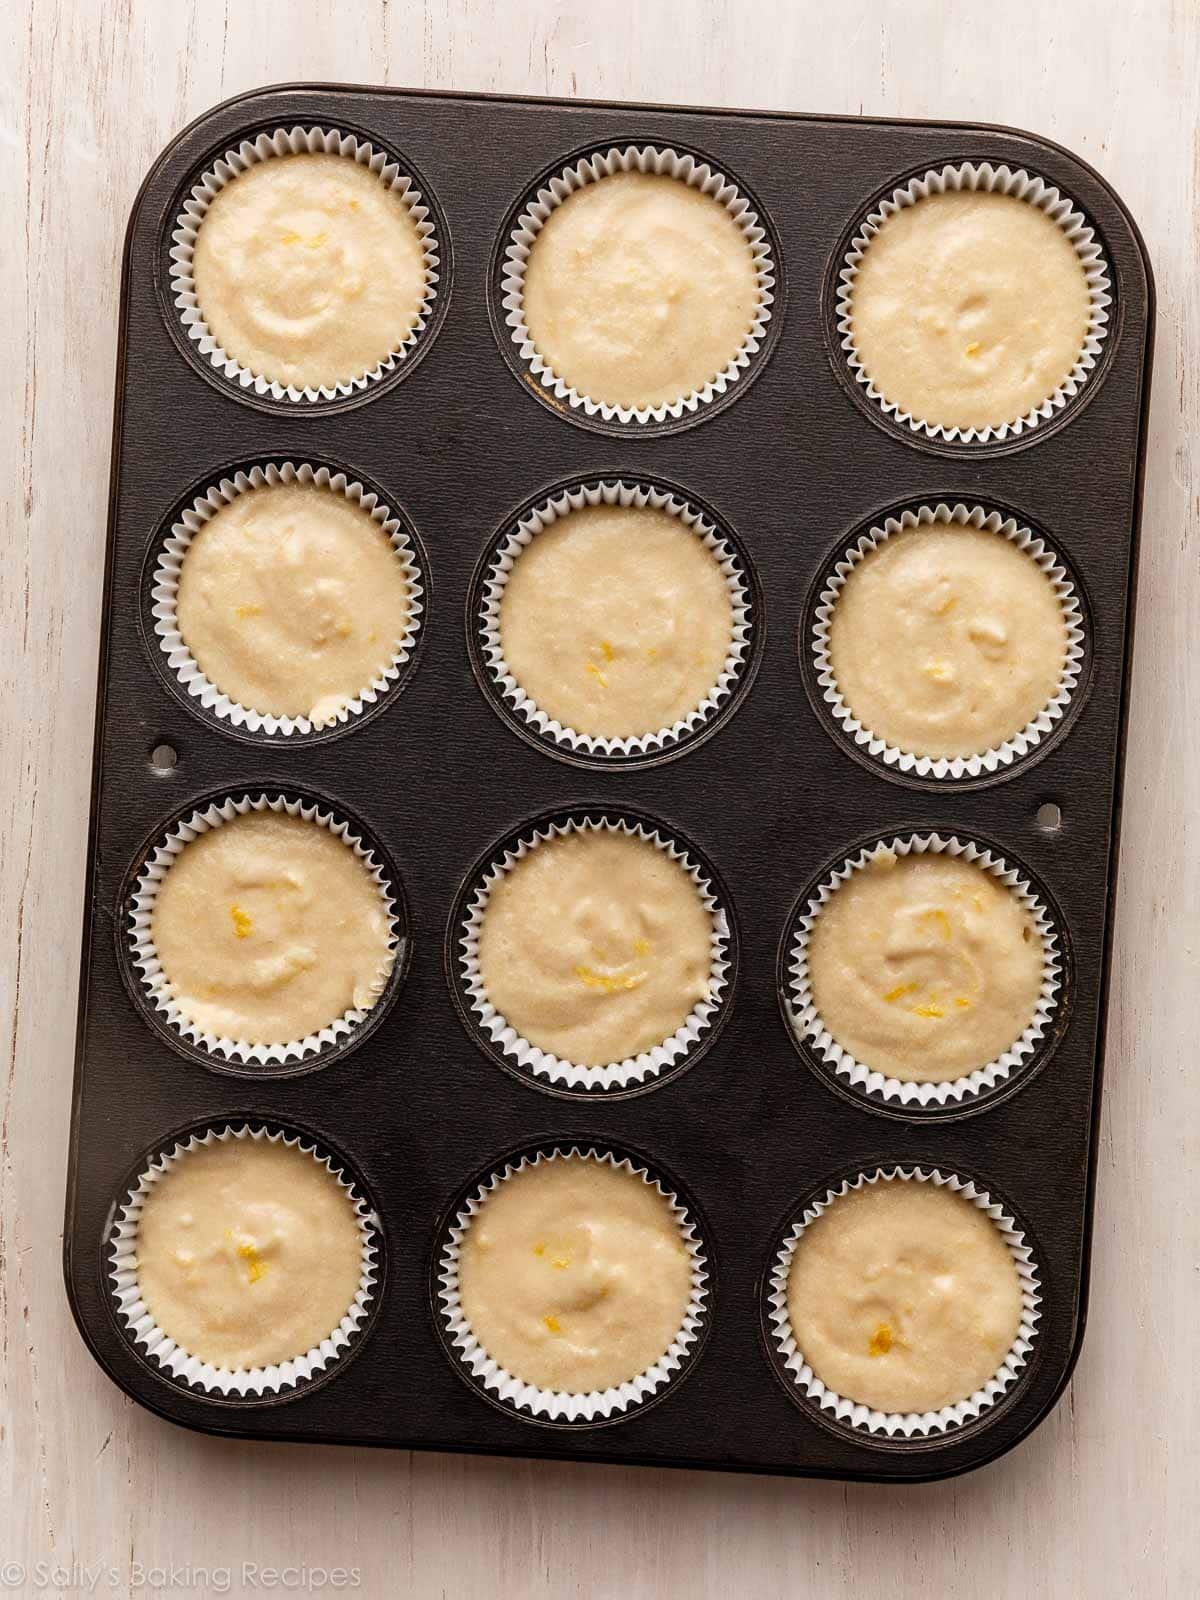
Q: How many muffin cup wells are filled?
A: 12